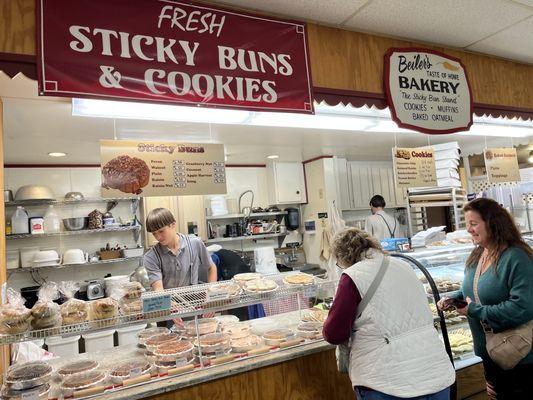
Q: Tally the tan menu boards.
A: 3